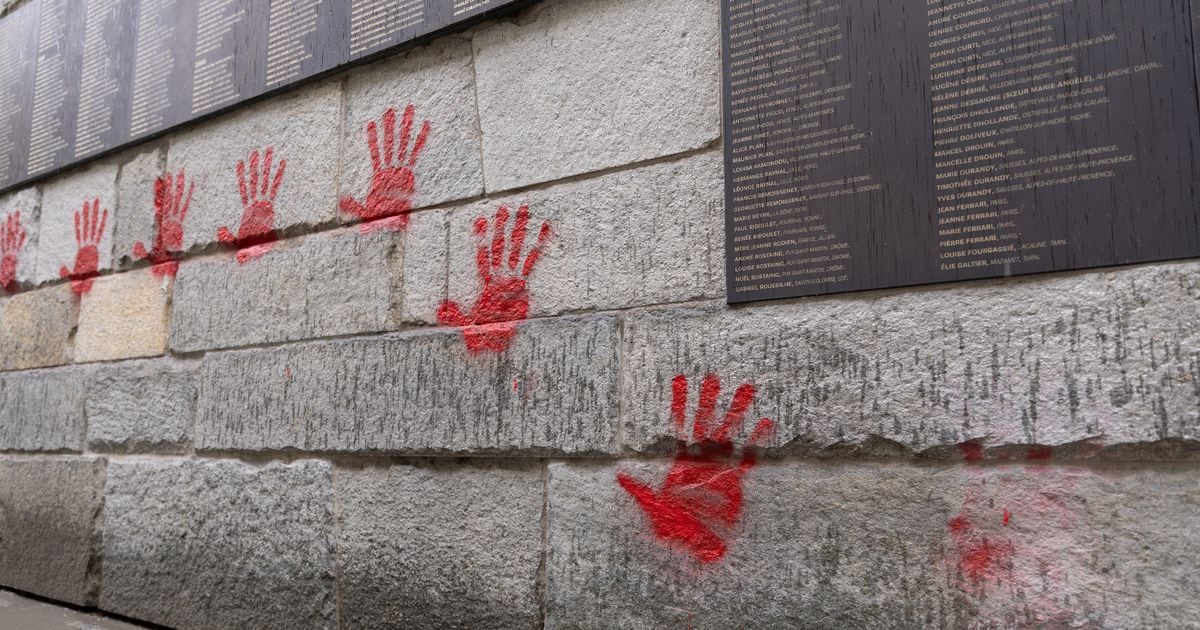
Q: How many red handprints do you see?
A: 7